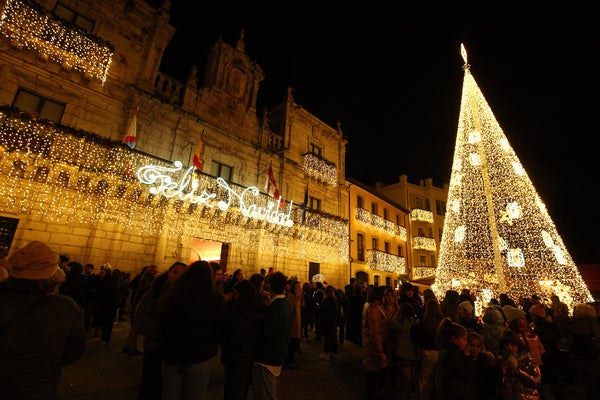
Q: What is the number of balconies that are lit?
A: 11